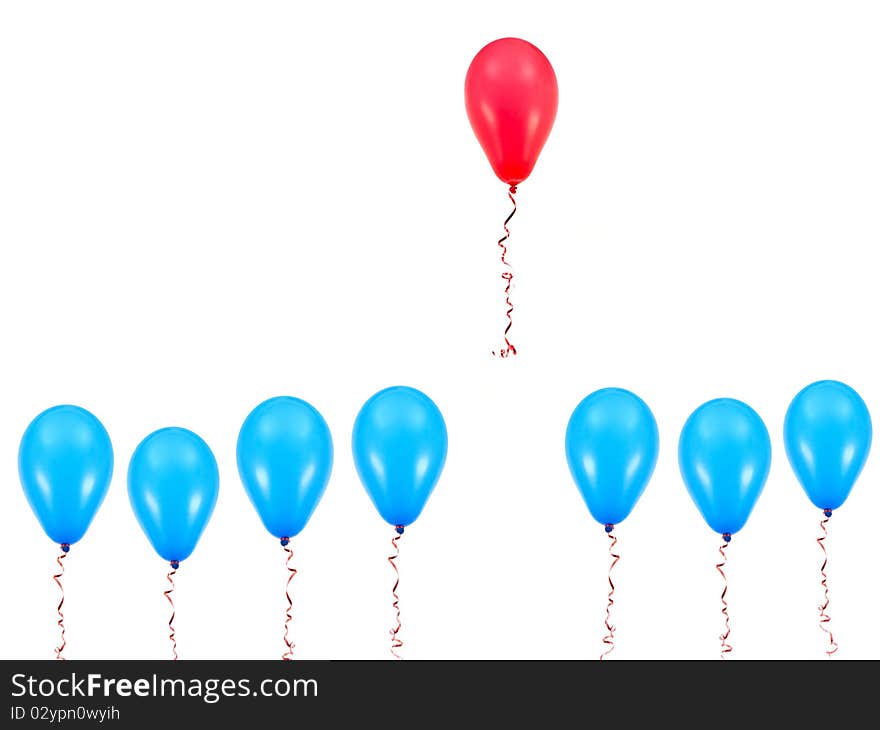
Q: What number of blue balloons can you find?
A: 7